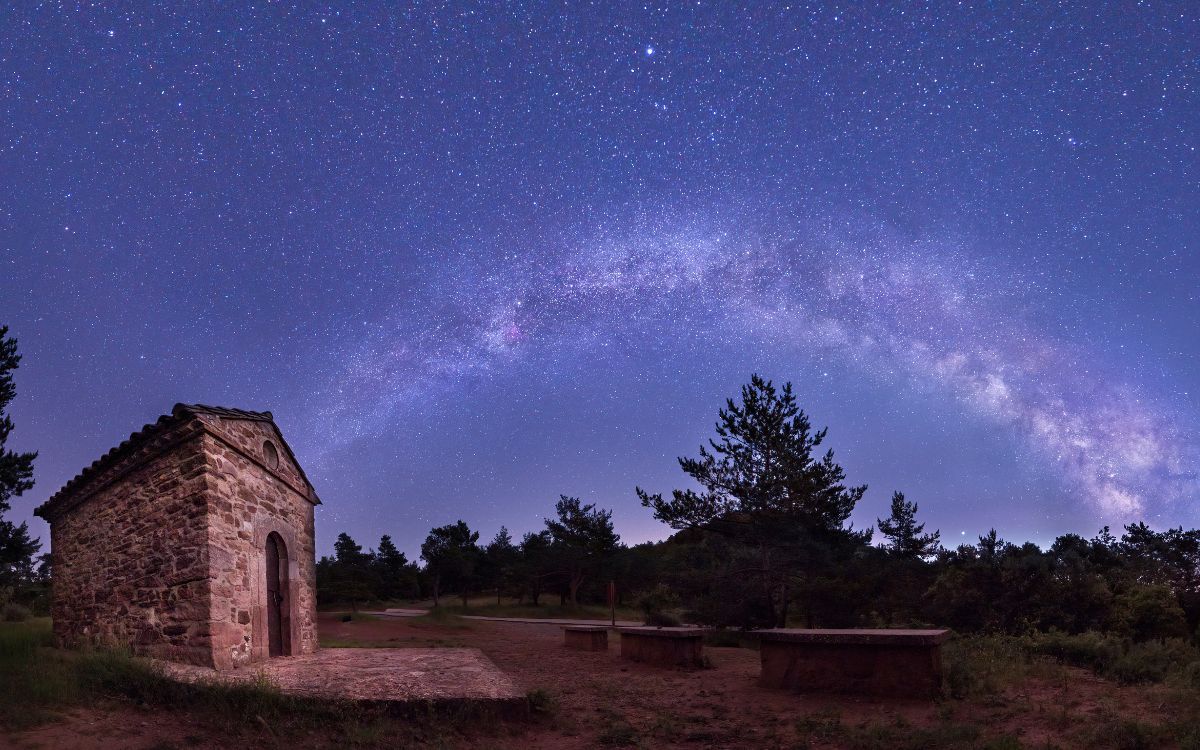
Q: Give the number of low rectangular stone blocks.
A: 3